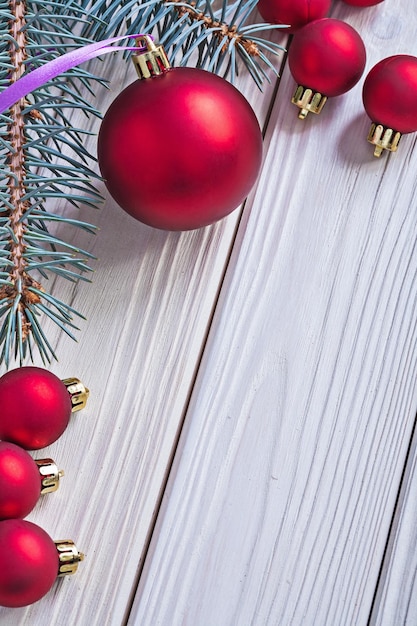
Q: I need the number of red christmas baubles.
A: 8